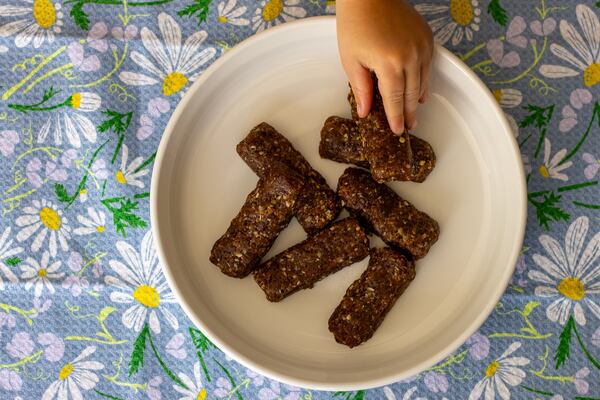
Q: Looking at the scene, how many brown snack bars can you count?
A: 7